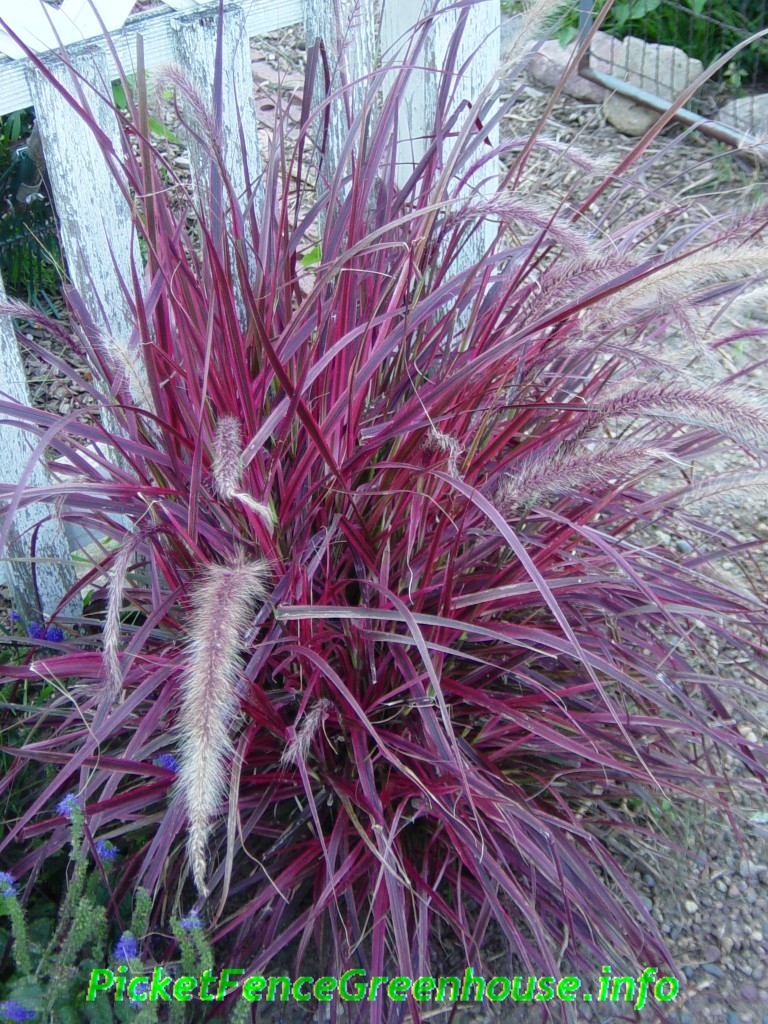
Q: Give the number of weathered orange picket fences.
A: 0